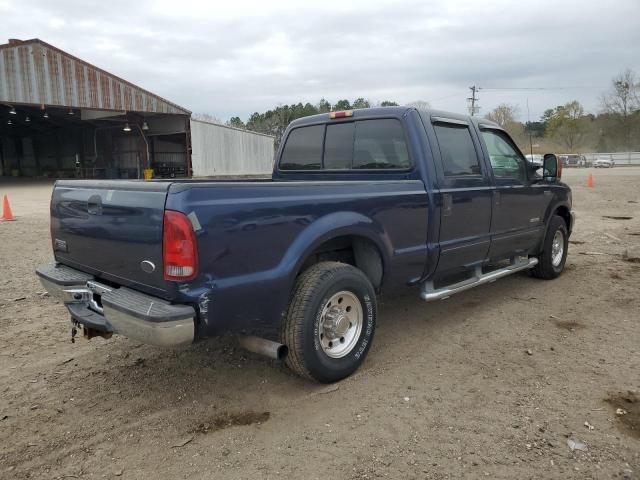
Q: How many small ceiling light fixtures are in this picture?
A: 7